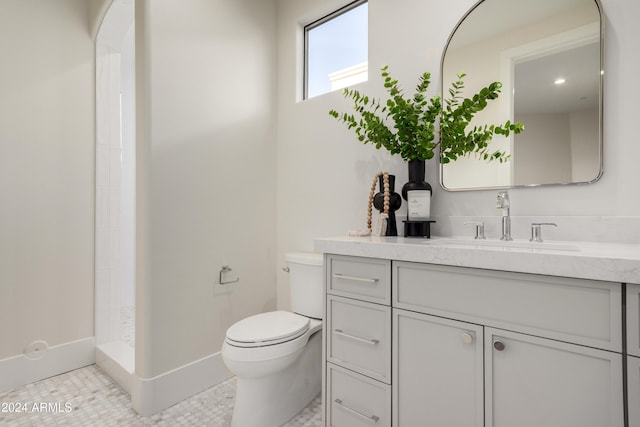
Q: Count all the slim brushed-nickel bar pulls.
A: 3